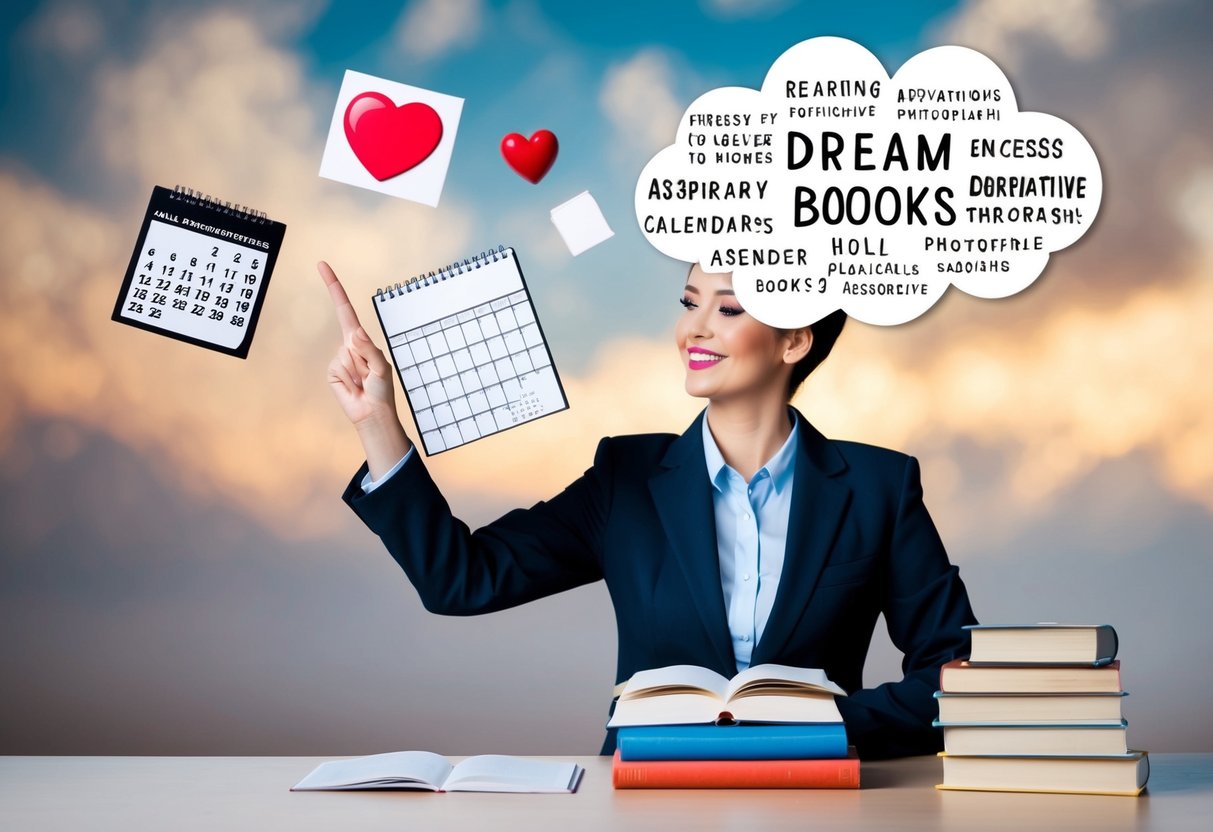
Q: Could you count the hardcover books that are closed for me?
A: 7